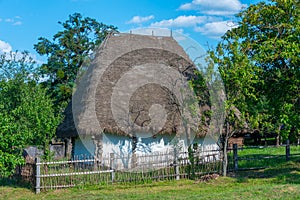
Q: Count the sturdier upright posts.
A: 5